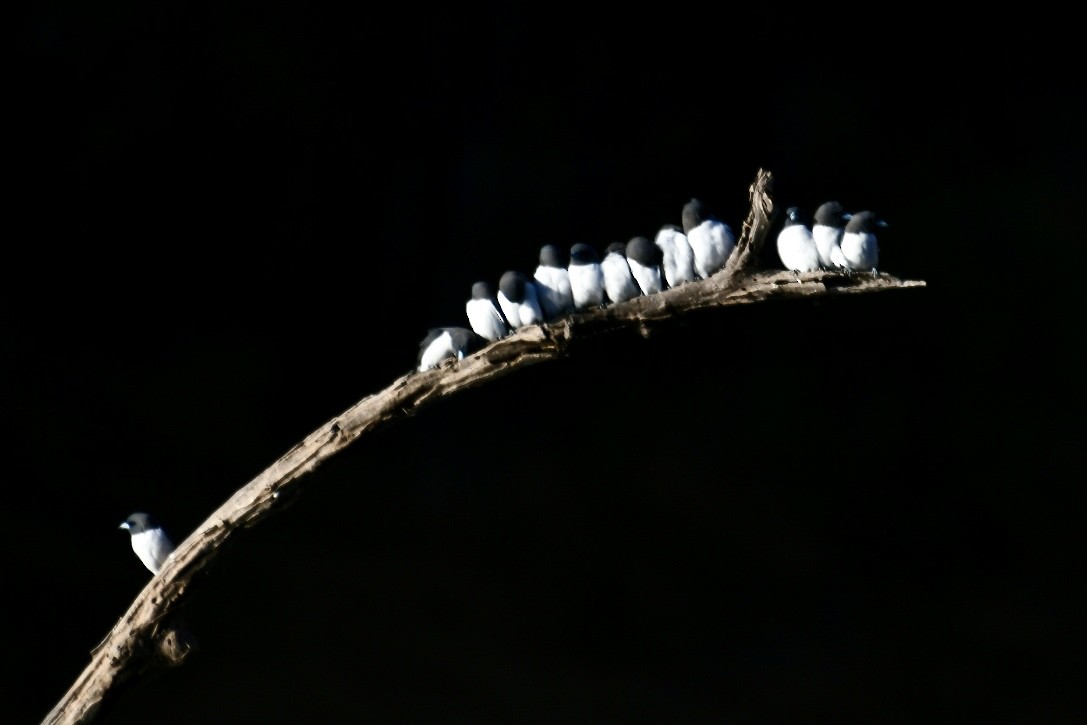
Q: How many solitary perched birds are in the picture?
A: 1